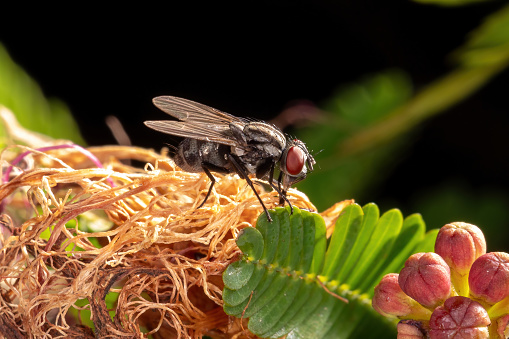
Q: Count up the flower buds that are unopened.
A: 5